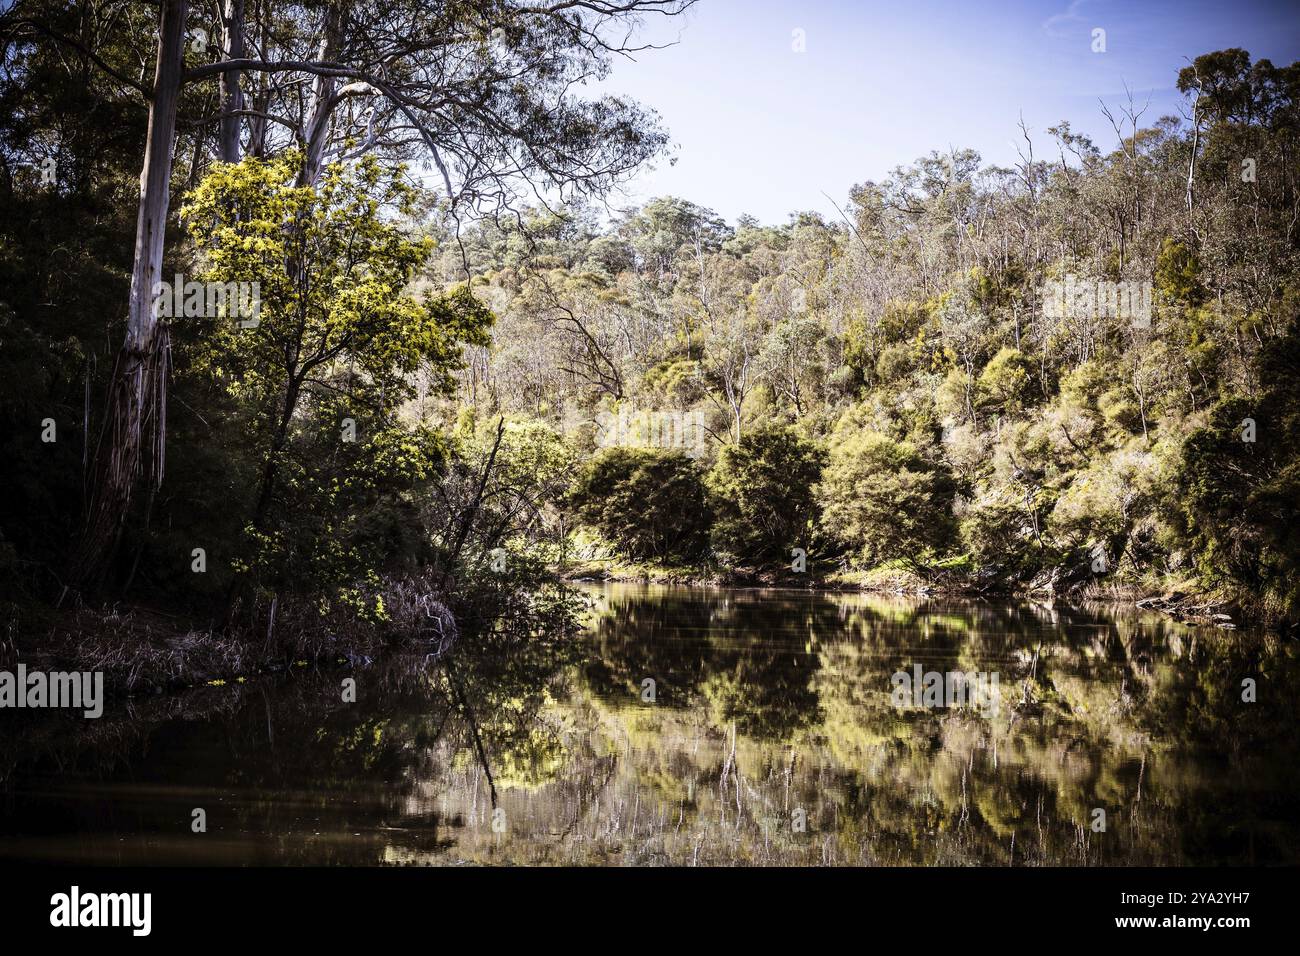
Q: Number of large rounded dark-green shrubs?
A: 3